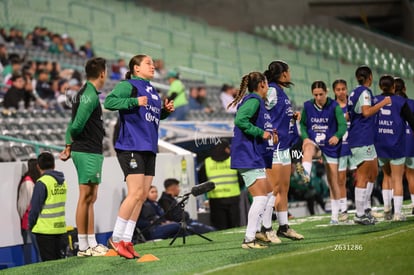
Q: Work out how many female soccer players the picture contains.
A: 8